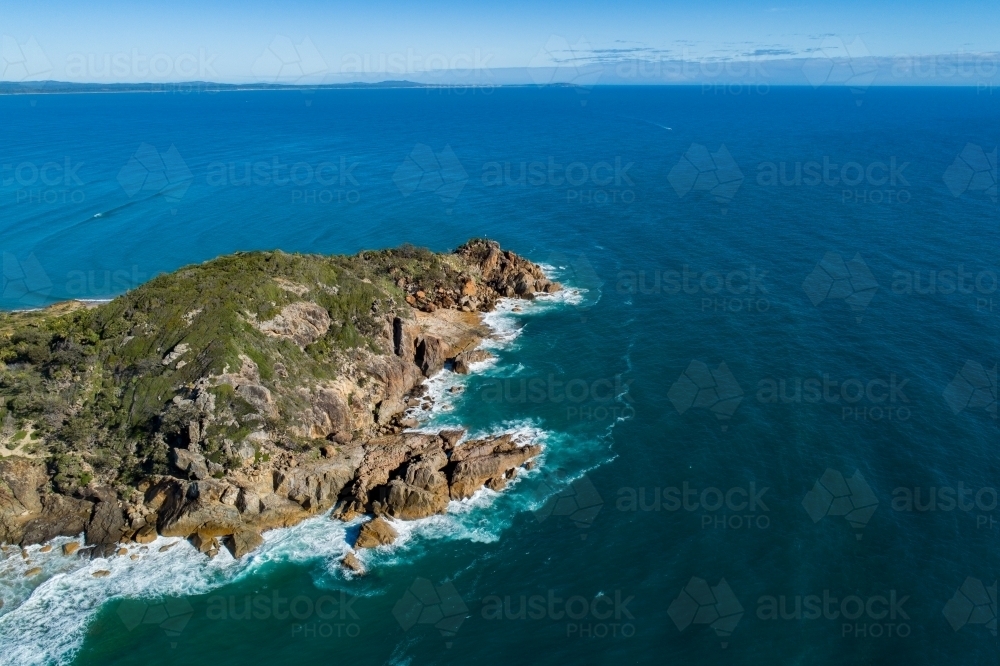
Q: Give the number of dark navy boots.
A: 0